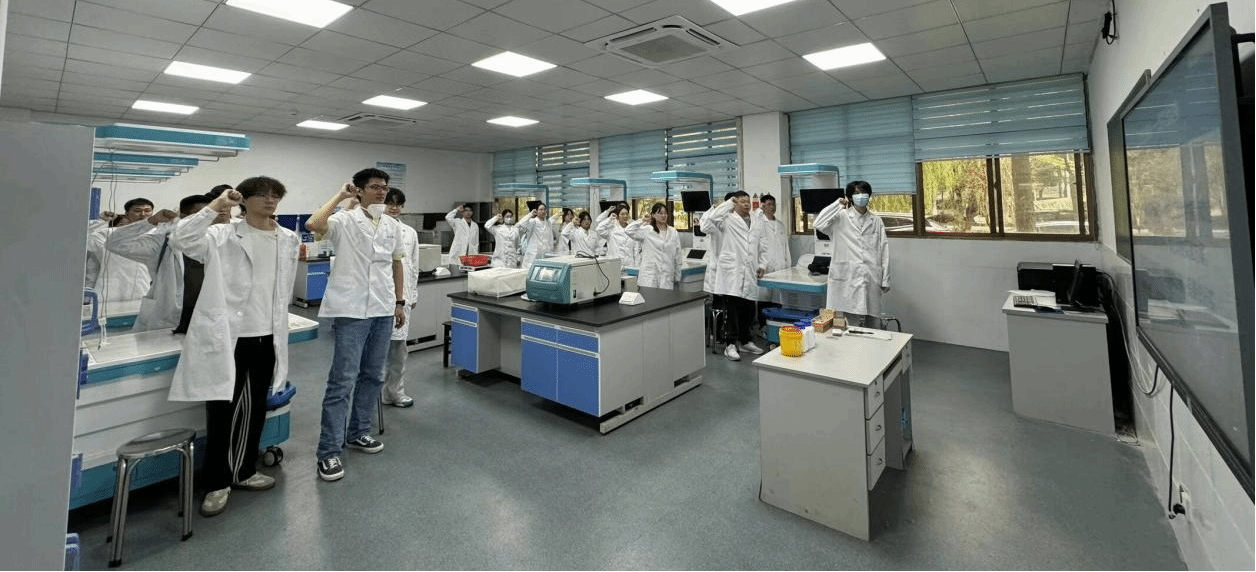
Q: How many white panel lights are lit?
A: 10